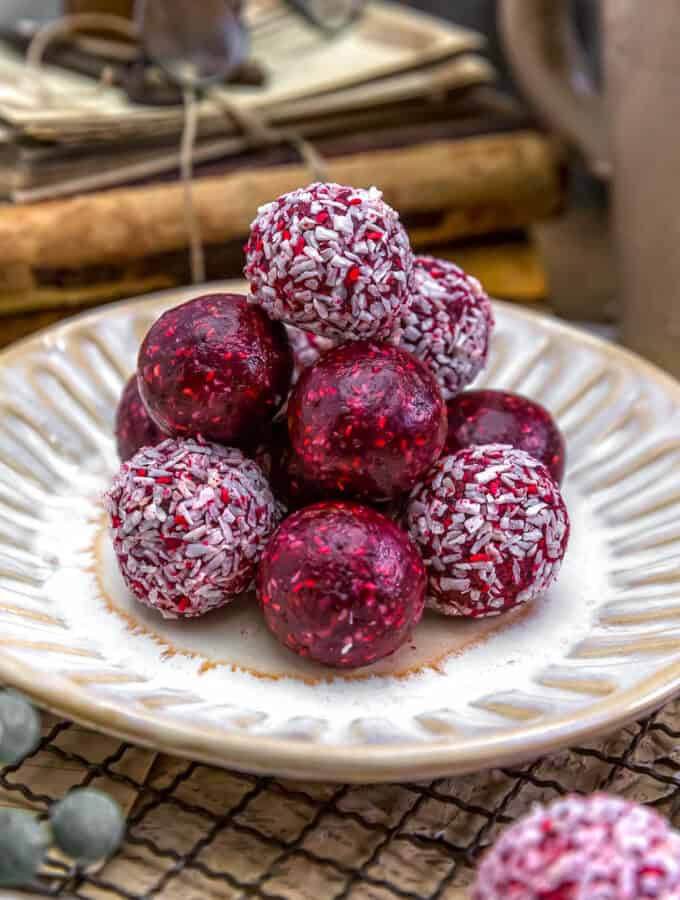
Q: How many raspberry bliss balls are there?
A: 11